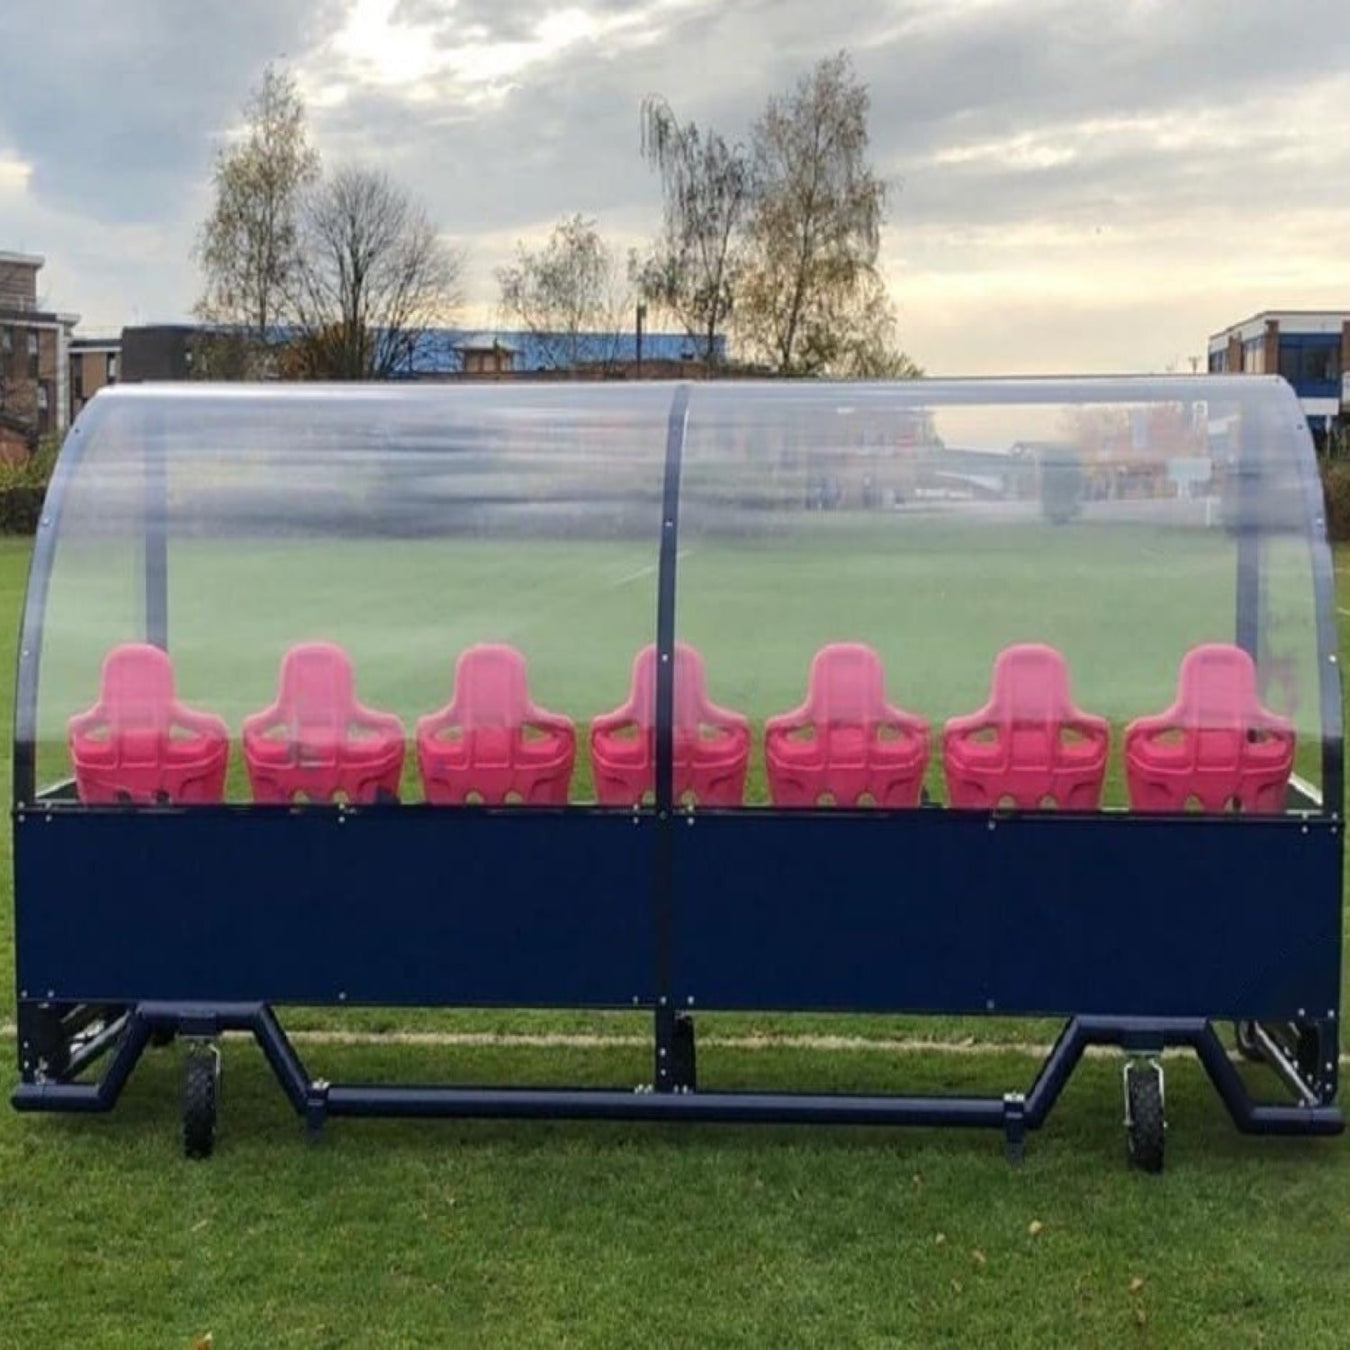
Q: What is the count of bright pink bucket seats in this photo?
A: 7